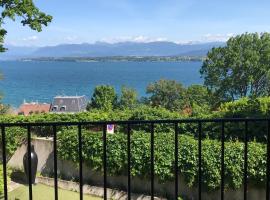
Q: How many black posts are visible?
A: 12